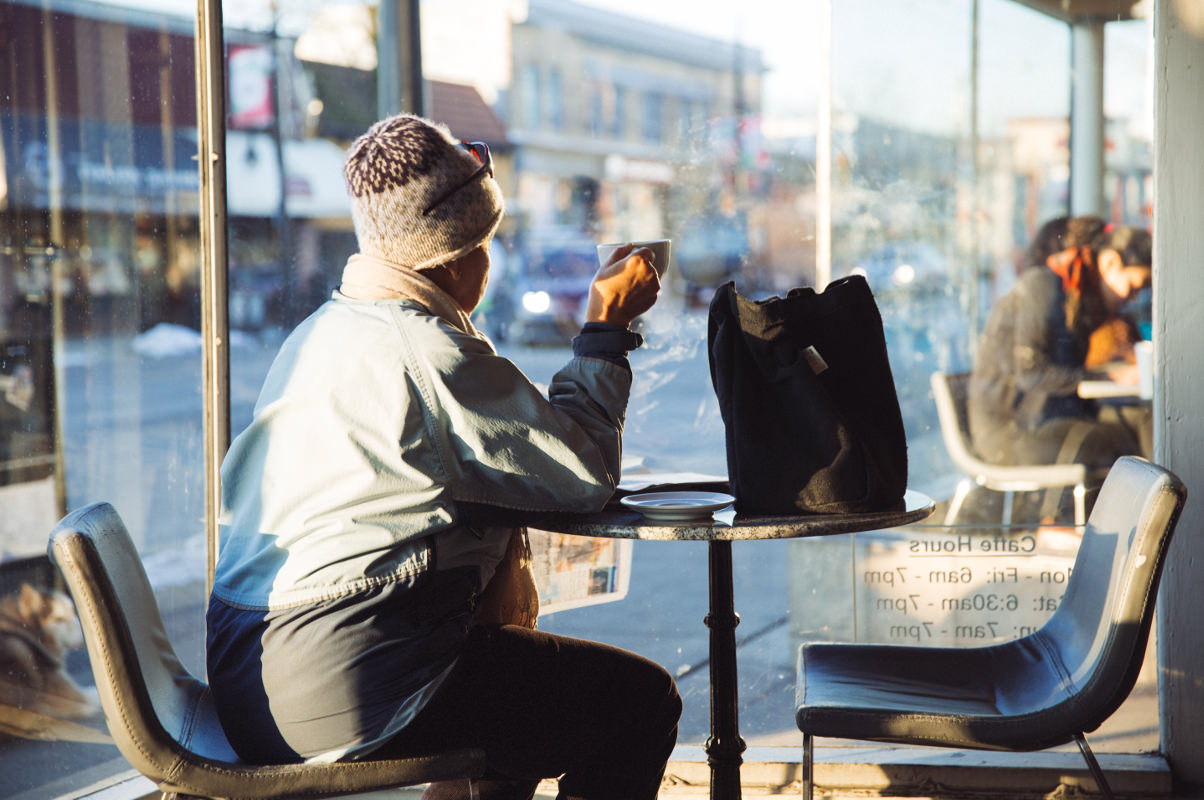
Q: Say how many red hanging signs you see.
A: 1